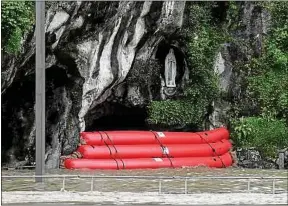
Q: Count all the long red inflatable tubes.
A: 3